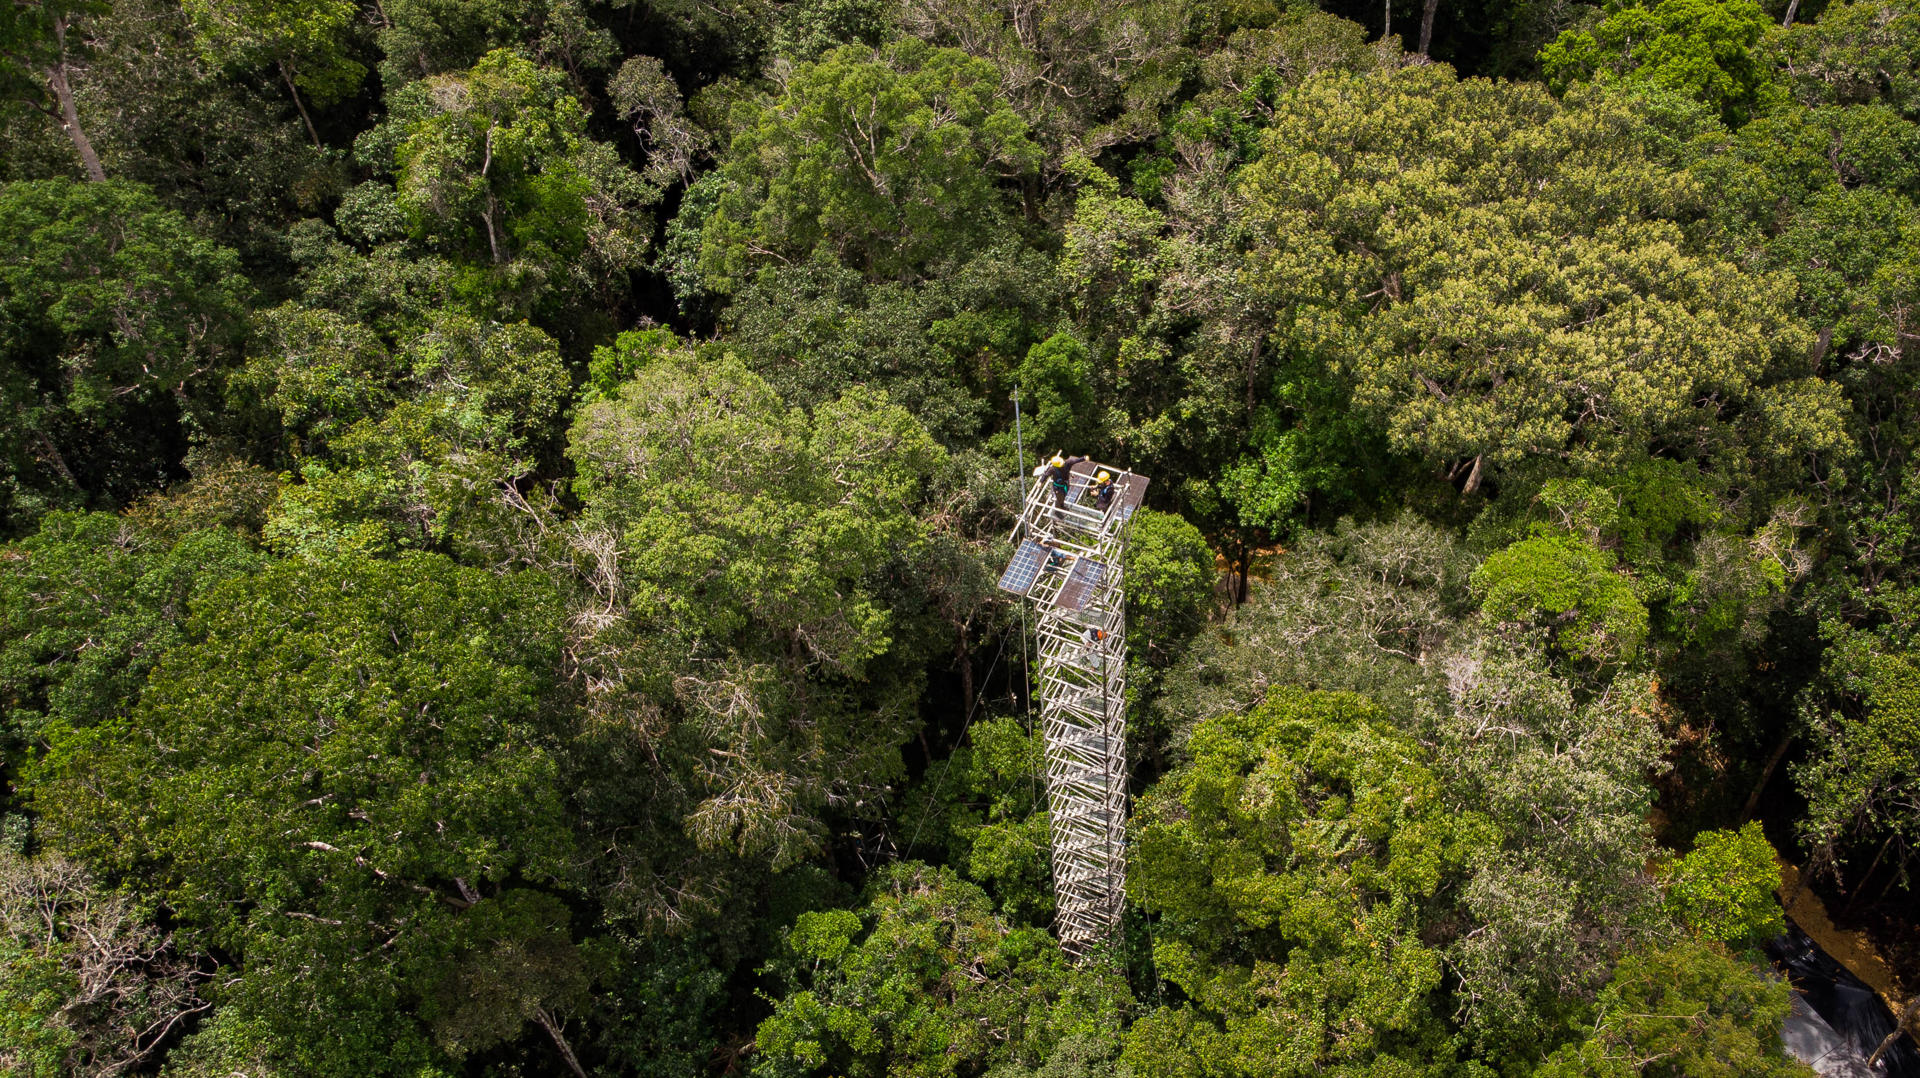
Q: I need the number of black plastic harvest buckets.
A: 0